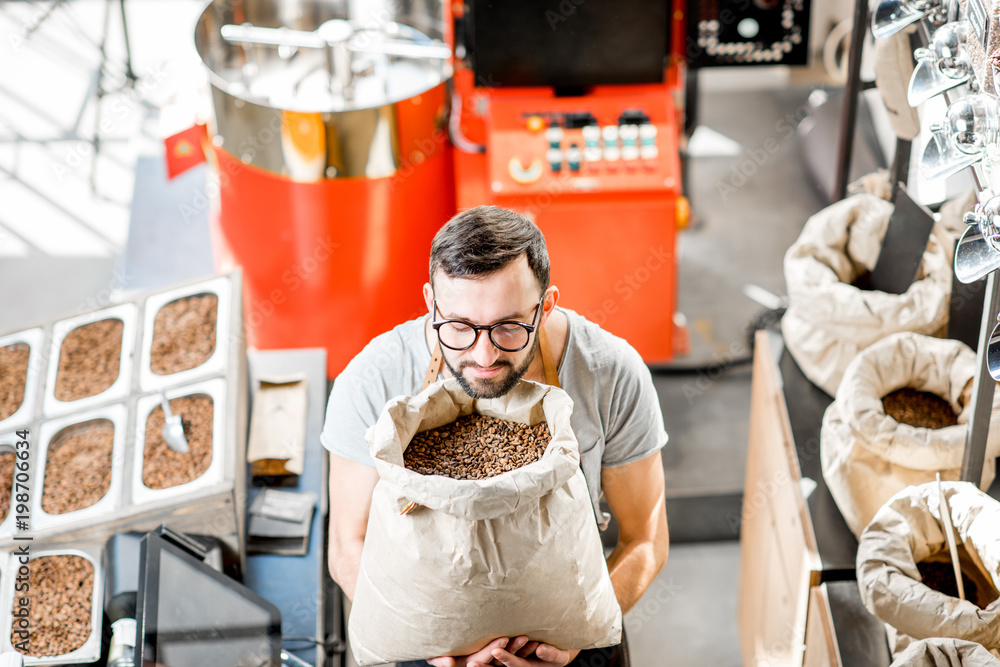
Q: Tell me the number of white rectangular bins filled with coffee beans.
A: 7